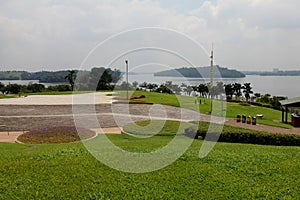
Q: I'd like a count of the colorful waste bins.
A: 4